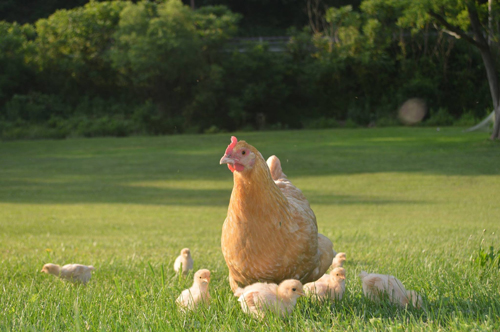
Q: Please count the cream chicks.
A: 7